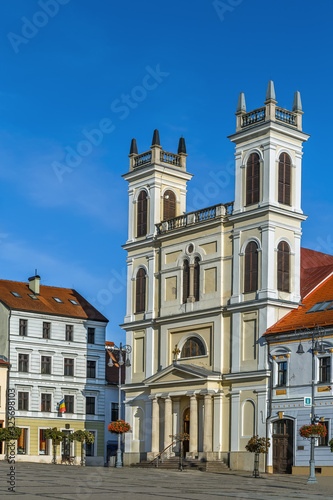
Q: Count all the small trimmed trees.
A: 4